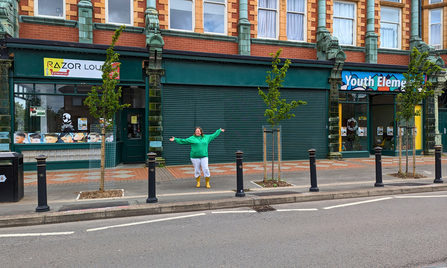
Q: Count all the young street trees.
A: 3